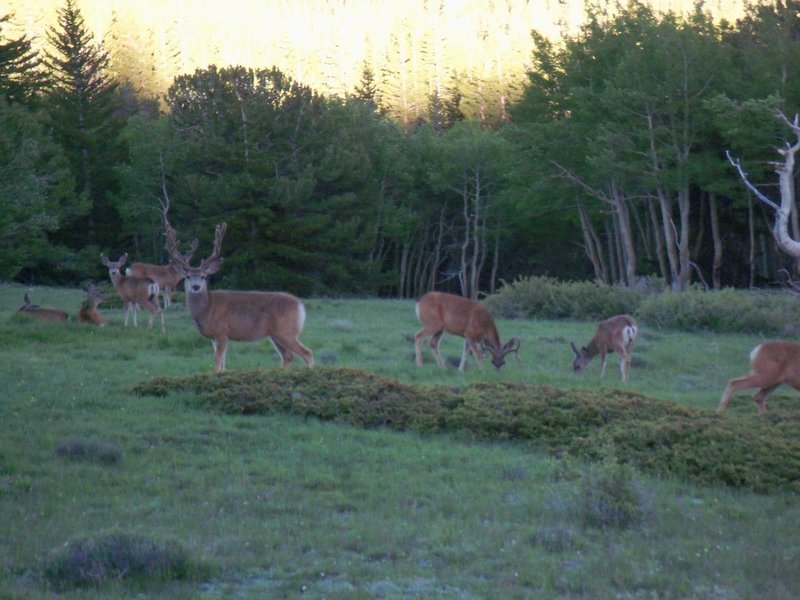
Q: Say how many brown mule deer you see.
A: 8